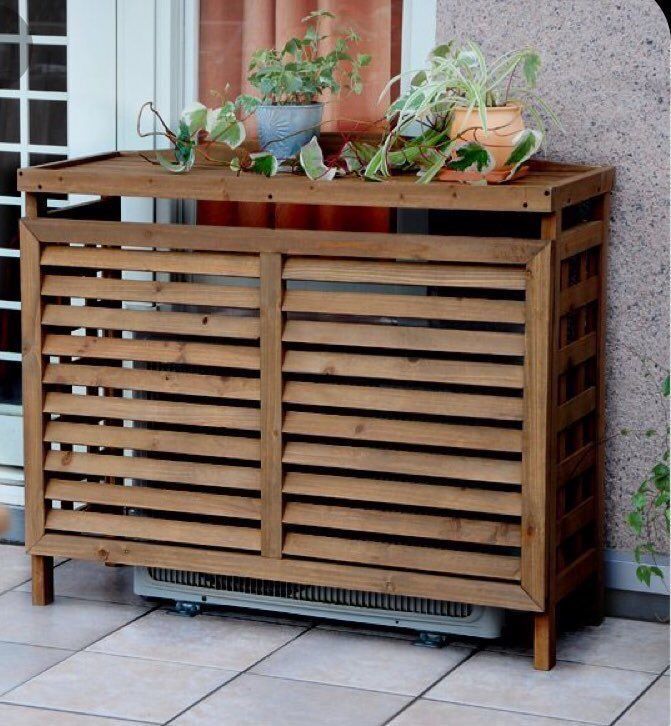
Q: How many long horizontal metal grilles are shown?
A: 1